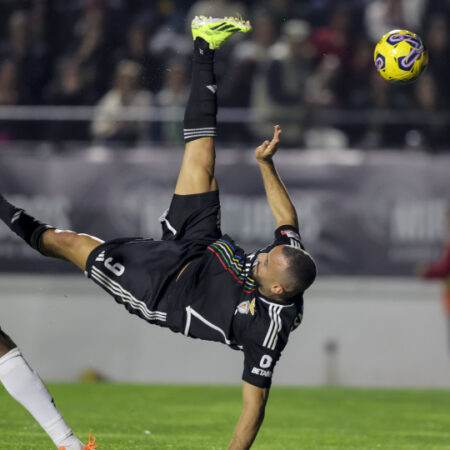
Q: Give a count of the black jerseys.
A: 1